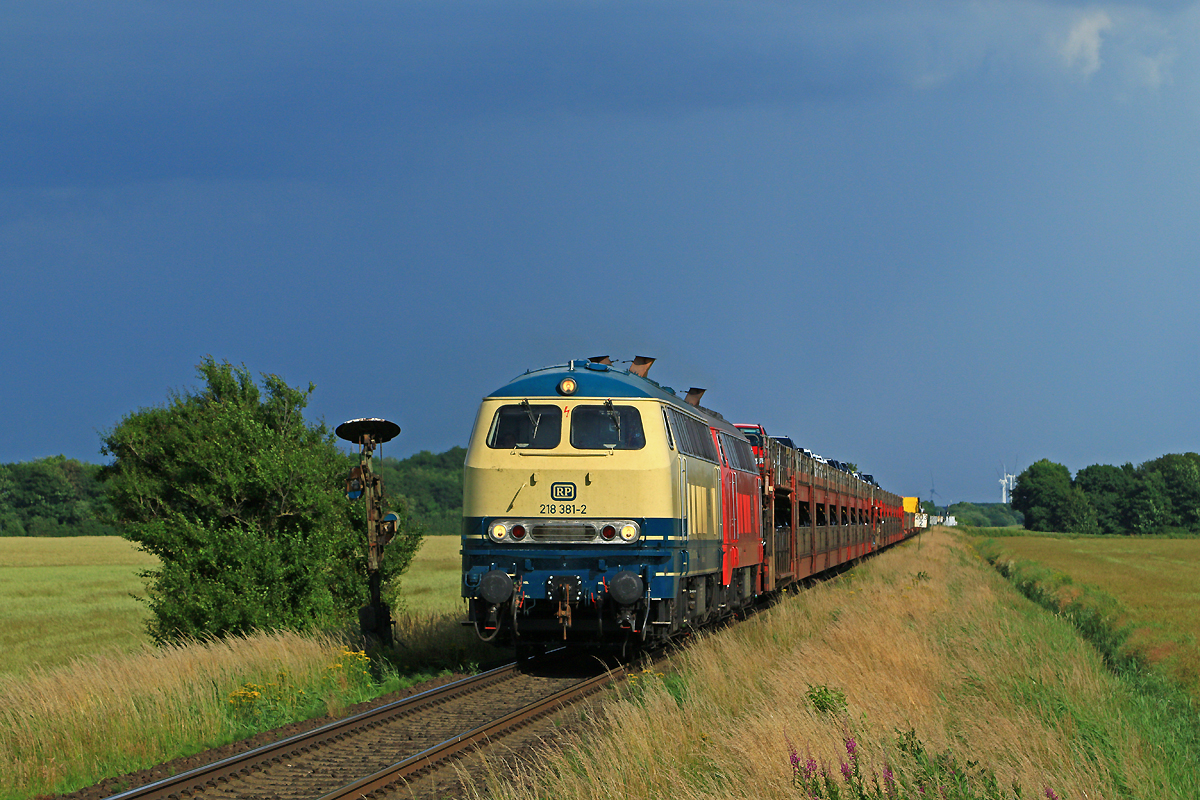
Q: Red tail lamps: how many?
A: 2